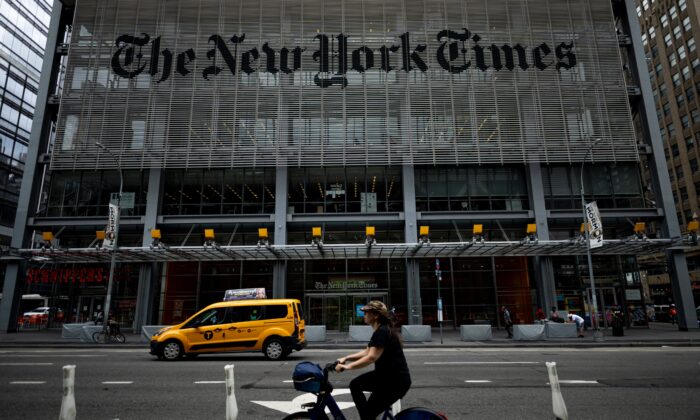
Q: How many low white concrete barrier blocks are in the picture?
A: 9